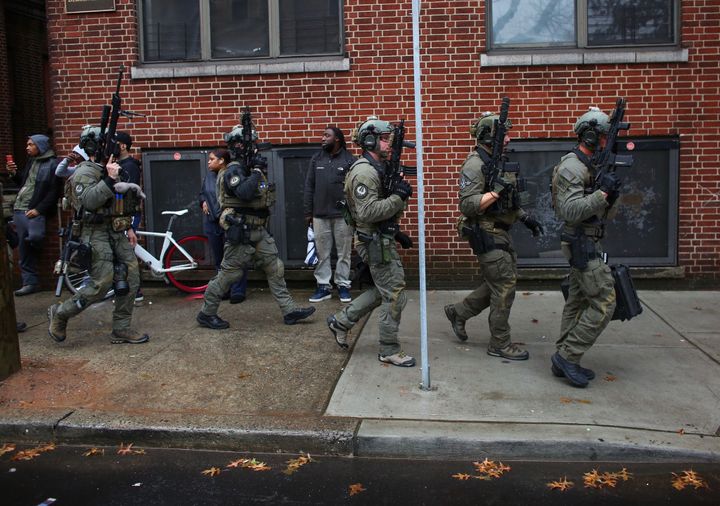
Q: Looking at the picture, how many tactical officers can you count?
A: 5